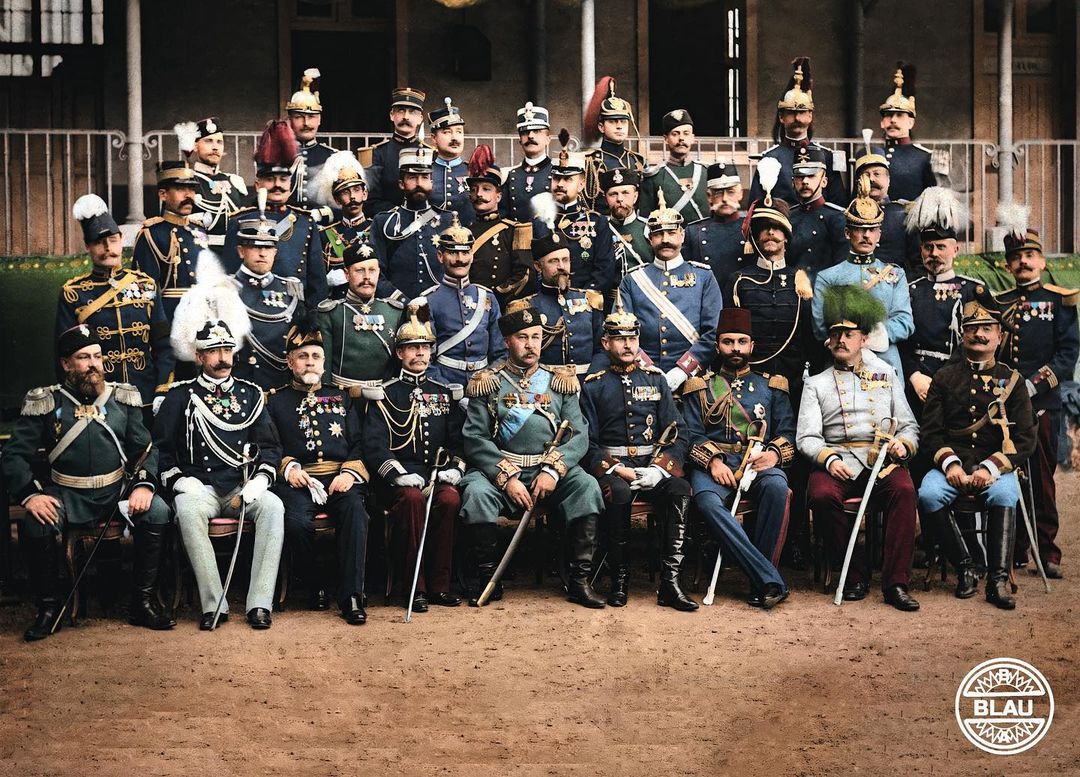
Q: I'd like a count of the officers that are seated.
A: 9